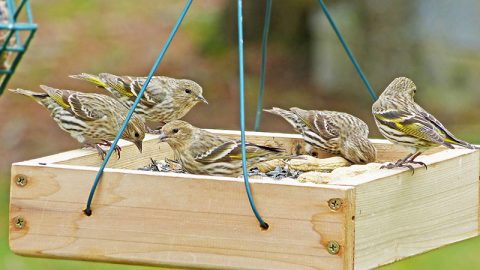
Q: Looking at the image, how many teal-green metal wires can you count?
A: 4